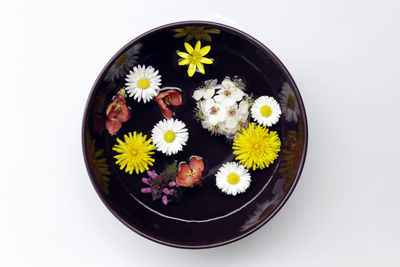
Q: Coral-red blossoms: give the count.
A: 3